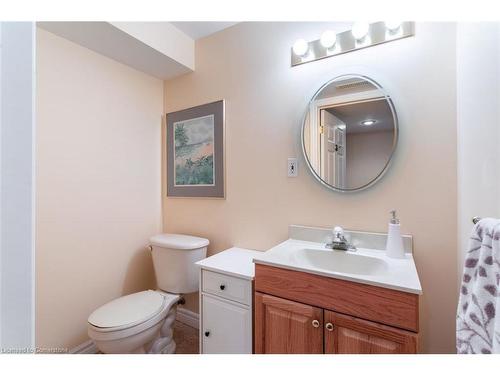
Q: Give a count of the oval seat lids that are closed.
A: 1